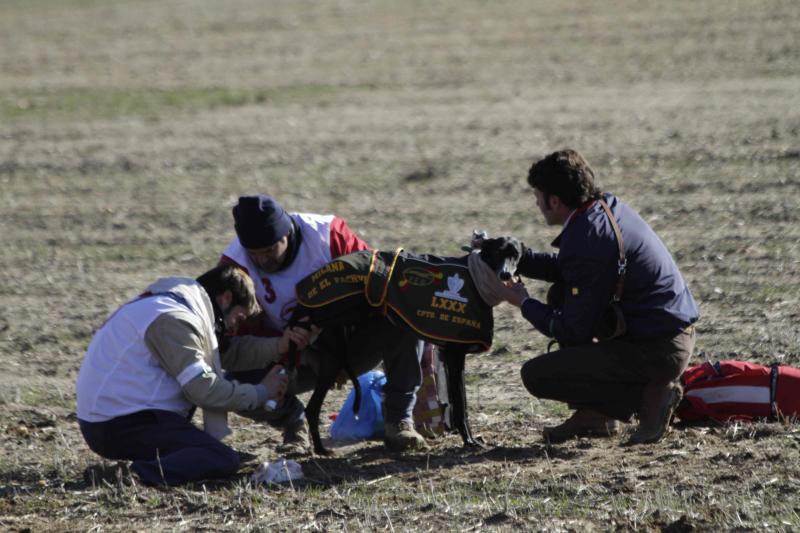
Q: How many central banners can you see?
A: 1